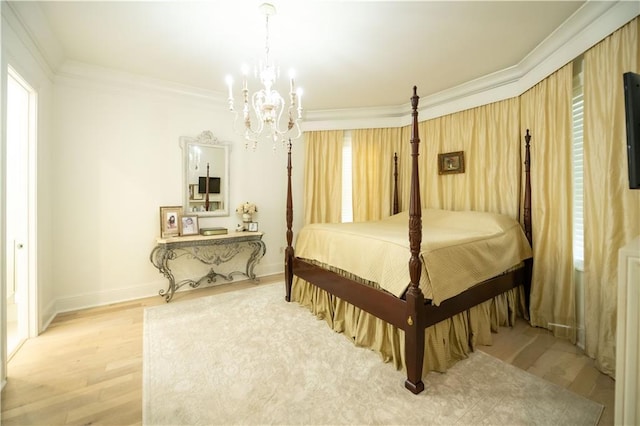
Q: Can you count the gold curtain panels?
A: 5